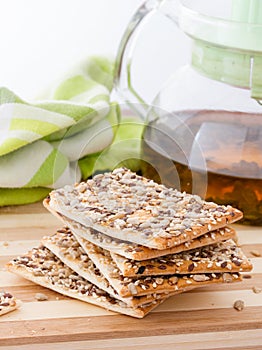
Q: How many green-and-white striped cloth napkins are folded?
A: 1